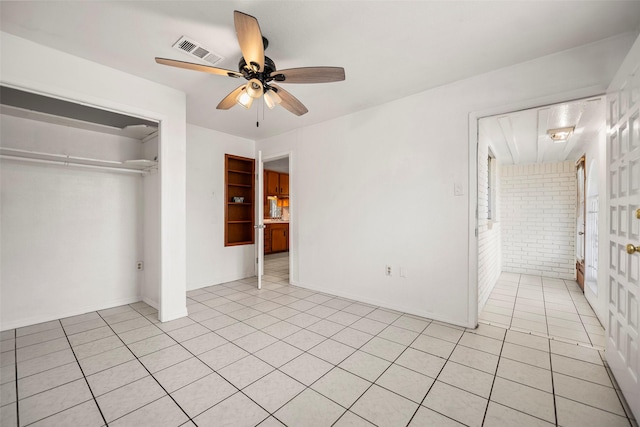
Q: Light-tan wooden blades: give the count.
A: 5